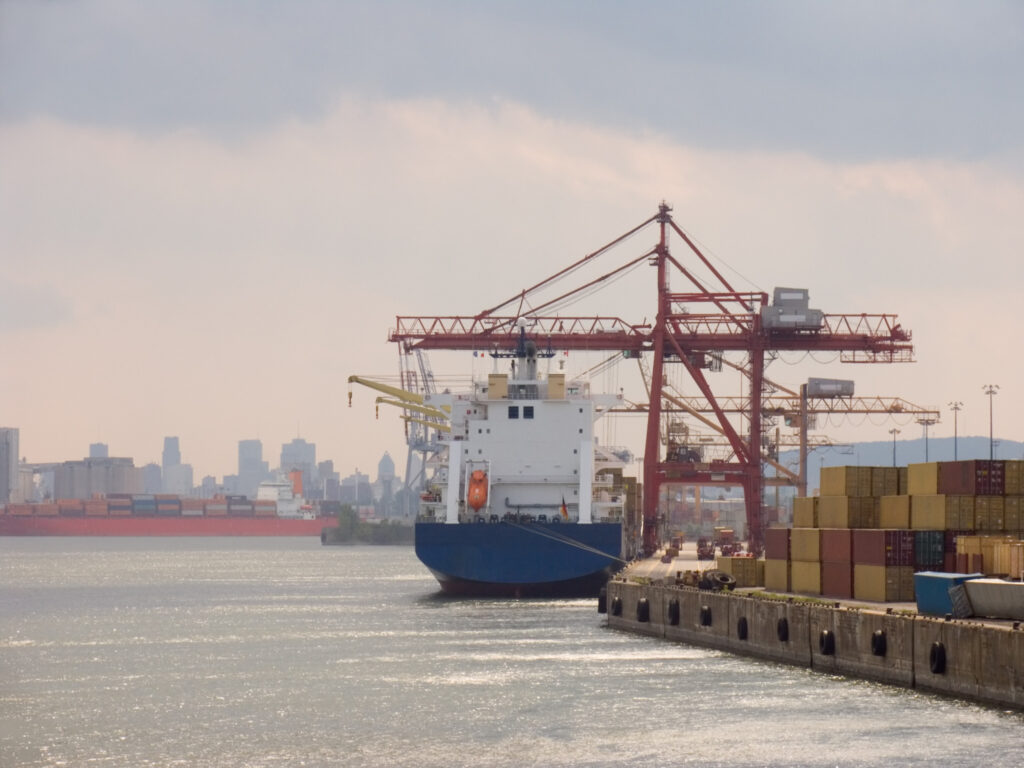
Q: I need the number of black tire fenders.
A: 10